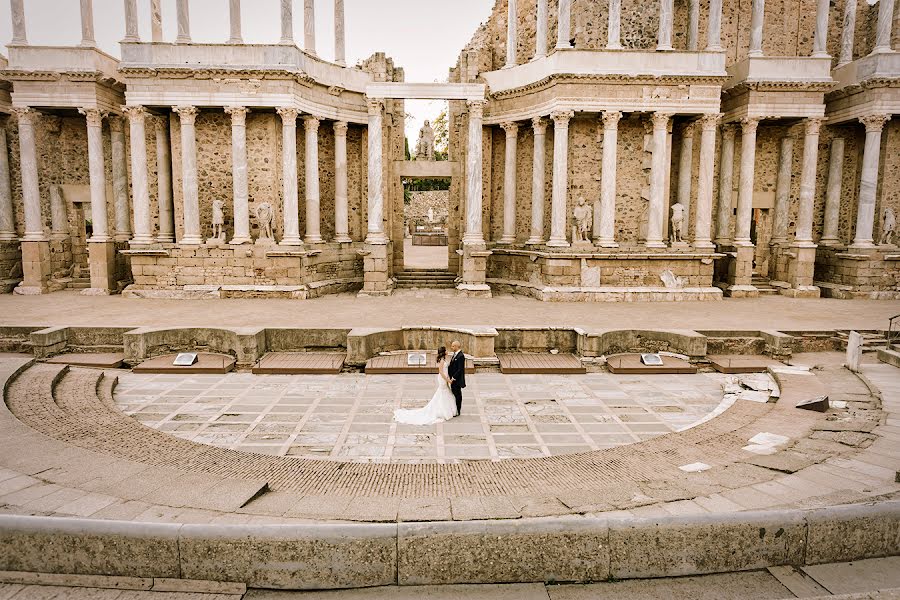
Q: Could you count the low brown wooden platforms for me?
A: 7